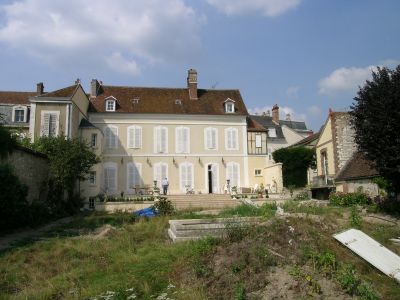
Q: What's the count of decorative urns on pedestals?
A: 2